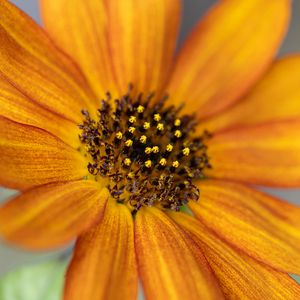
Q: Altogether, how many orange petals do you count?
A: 13